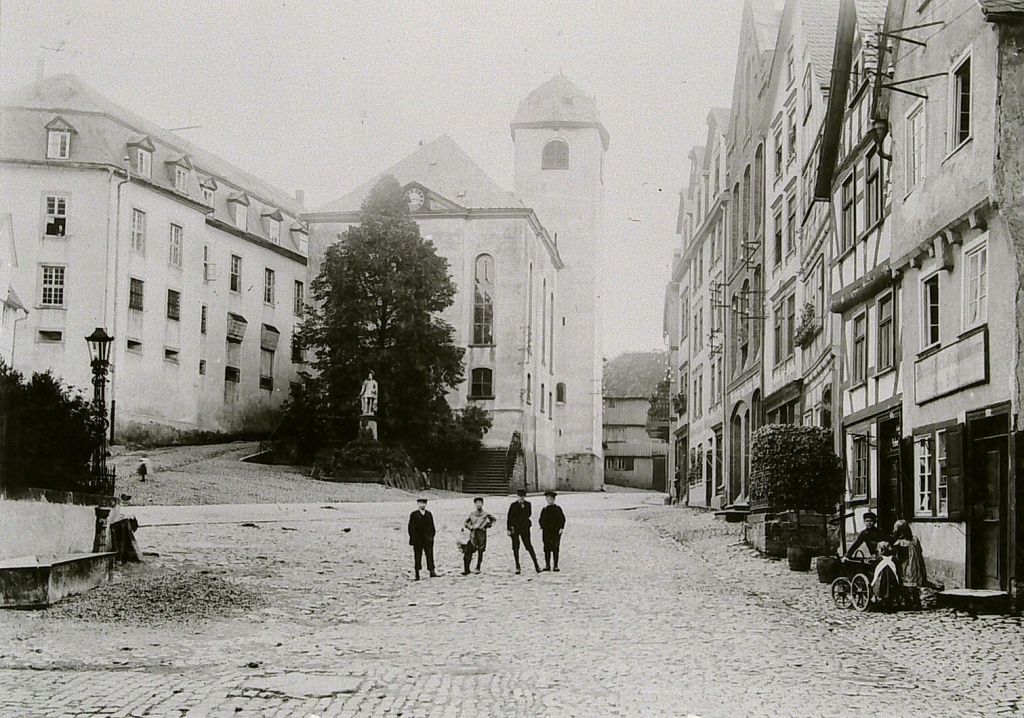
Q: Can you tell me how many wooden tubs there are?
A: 2